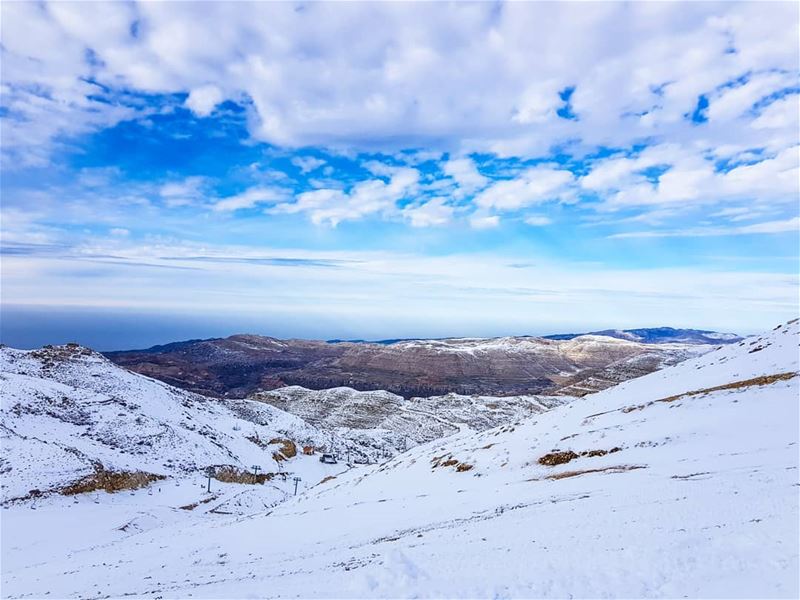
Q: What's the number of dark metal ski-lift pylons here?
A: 3